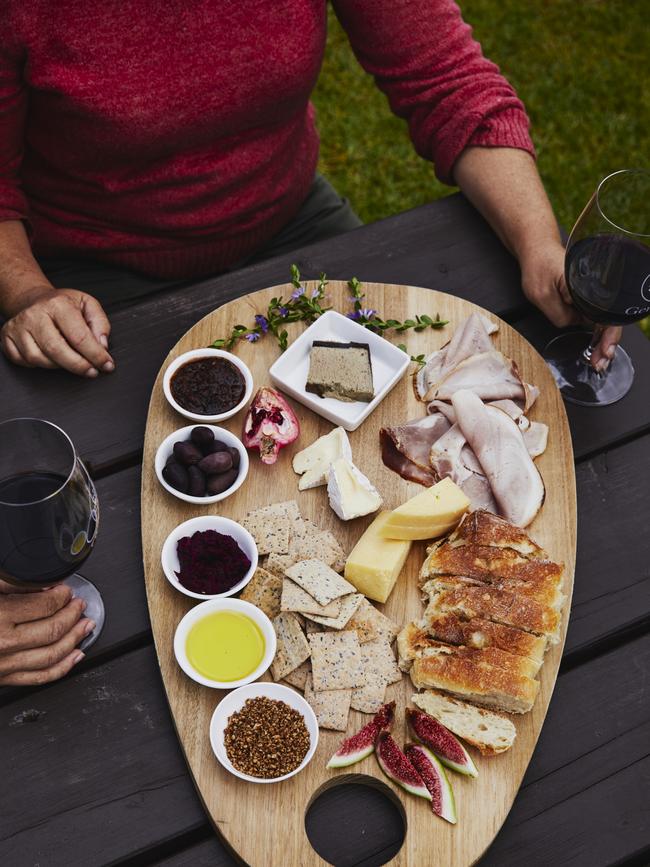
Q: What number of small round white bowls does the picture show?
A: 5